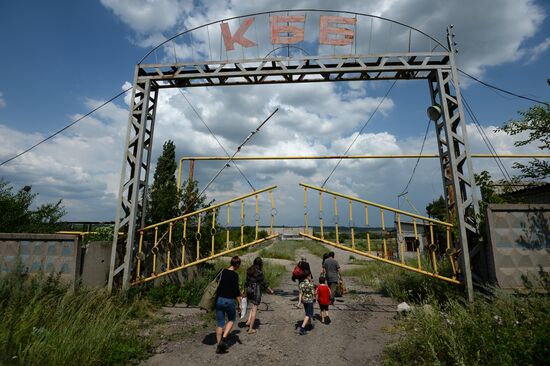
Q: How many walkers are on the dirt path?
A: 7